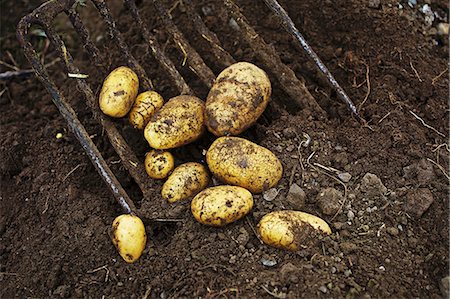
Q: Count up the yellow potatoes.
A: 10